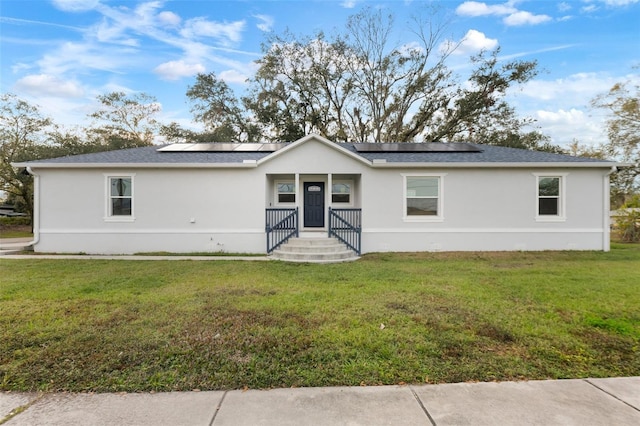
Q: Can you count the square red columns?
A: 0